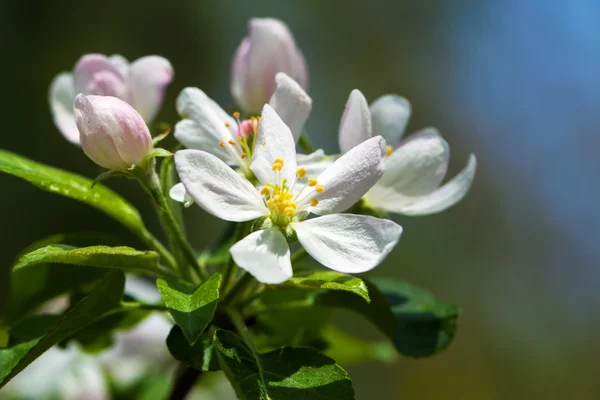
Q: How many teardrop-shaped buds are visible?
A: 2